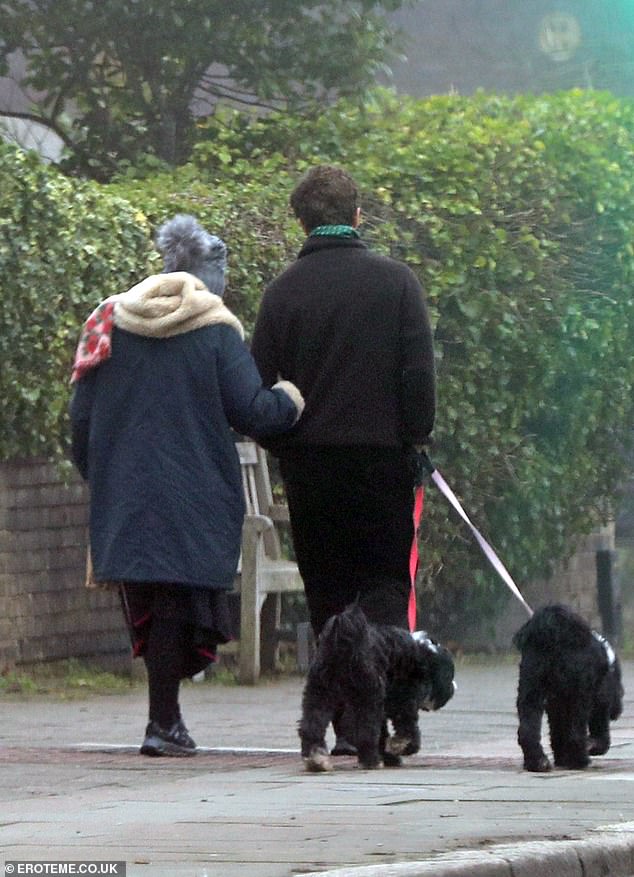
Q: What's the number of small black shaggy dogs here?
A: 2